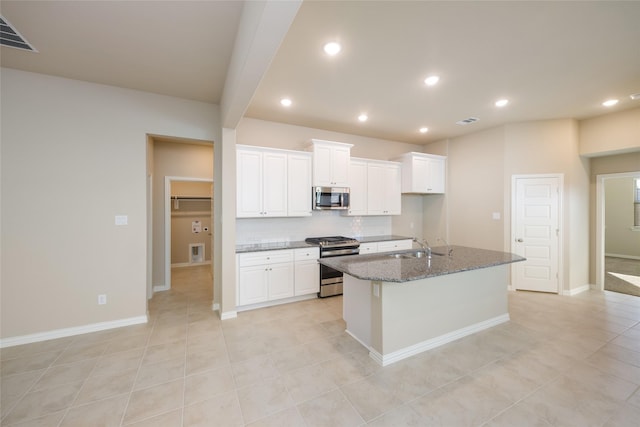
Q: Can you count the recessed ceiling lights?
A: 7